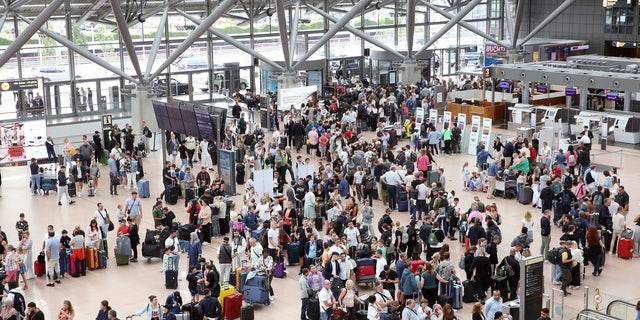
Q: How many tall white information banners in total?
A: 6